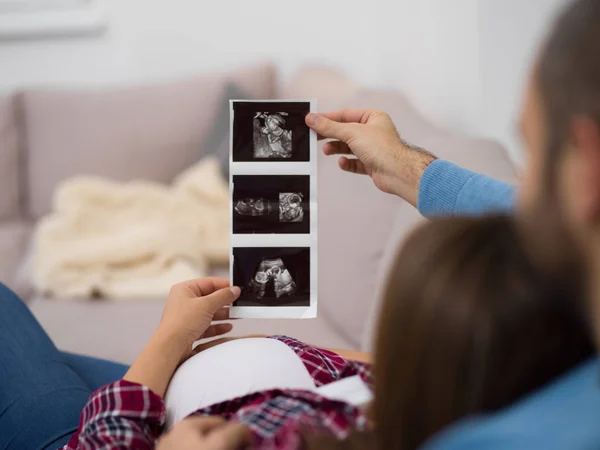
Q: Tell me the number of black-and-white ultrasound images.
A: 3